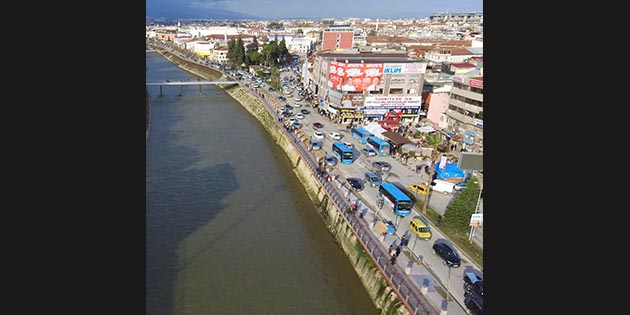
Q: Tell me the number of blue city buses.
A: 4